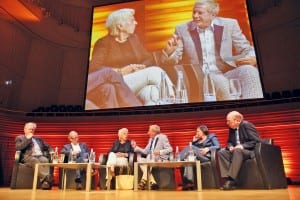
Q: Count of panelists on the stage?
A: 6